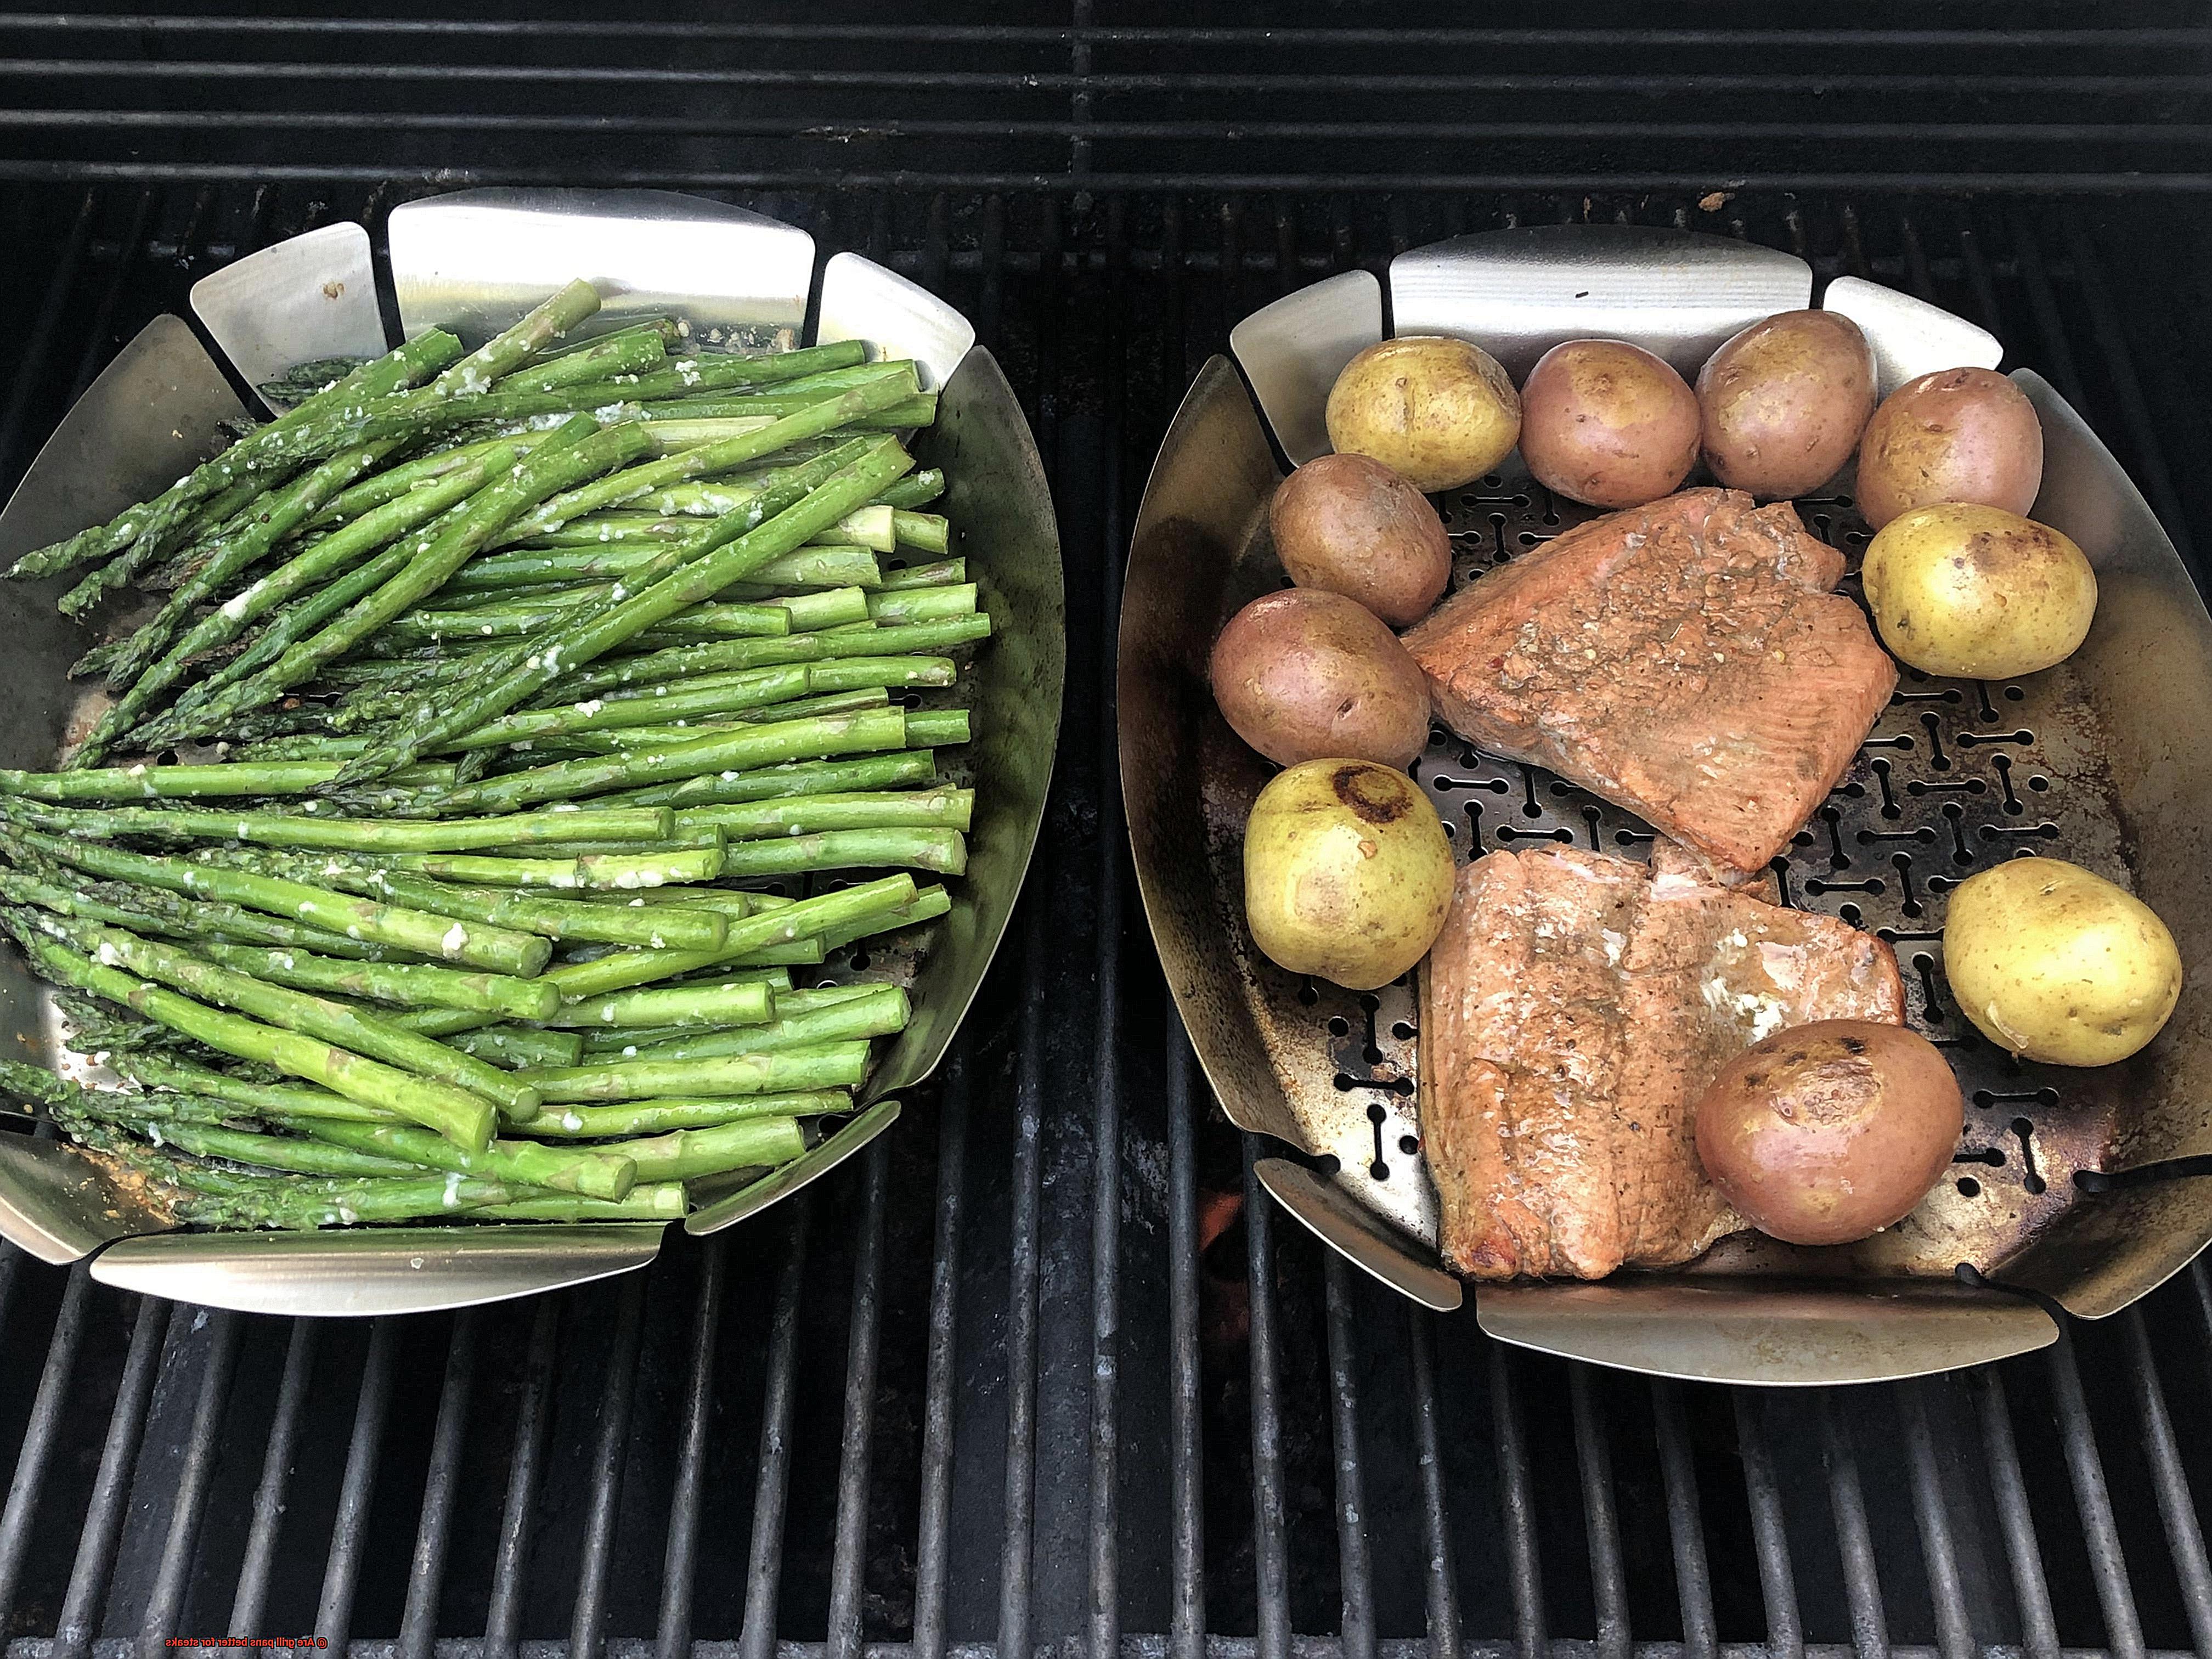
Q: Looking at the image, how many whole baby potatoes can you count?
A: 10